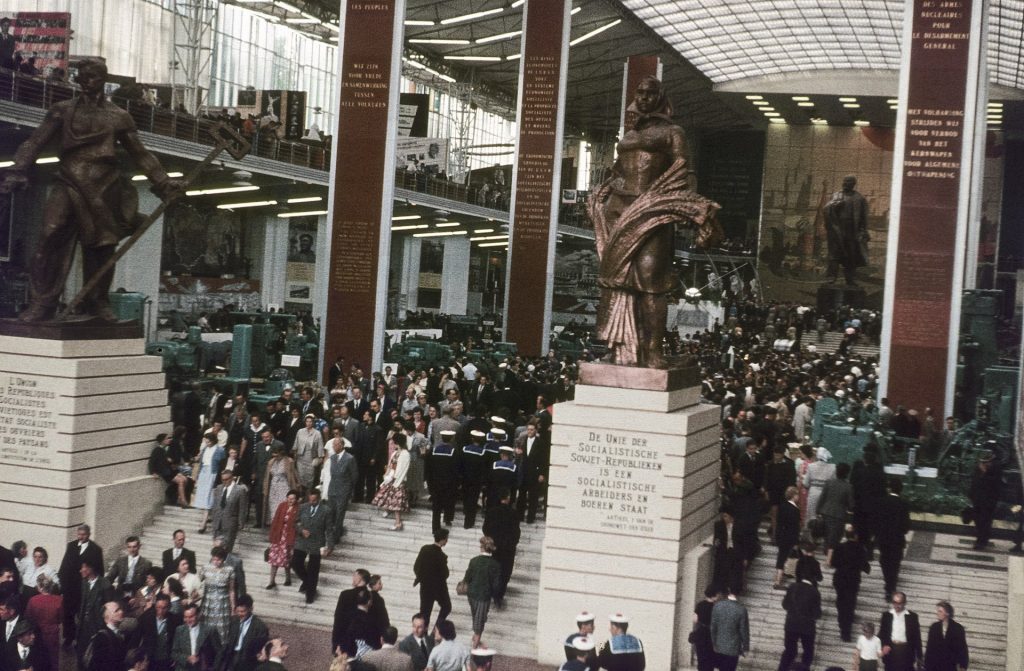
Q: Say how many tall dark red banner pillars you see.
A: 4